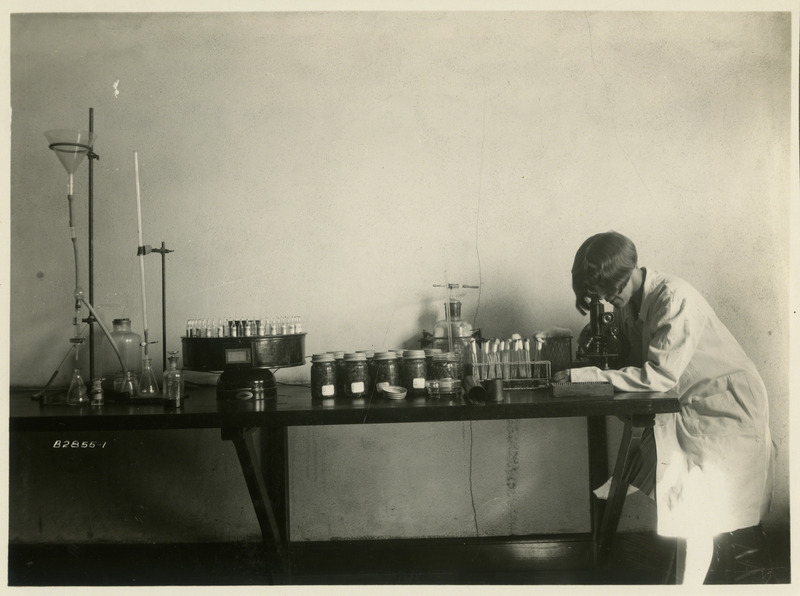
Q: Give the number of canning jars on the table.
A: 9